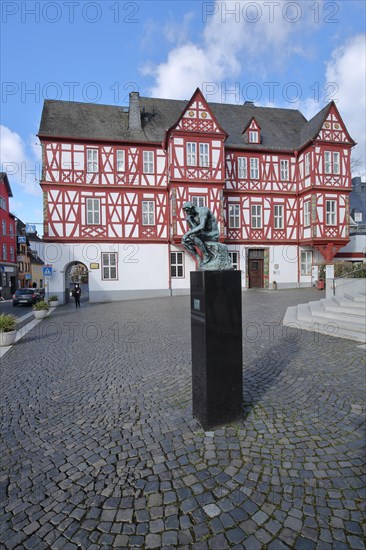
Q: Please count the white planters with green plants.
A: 3